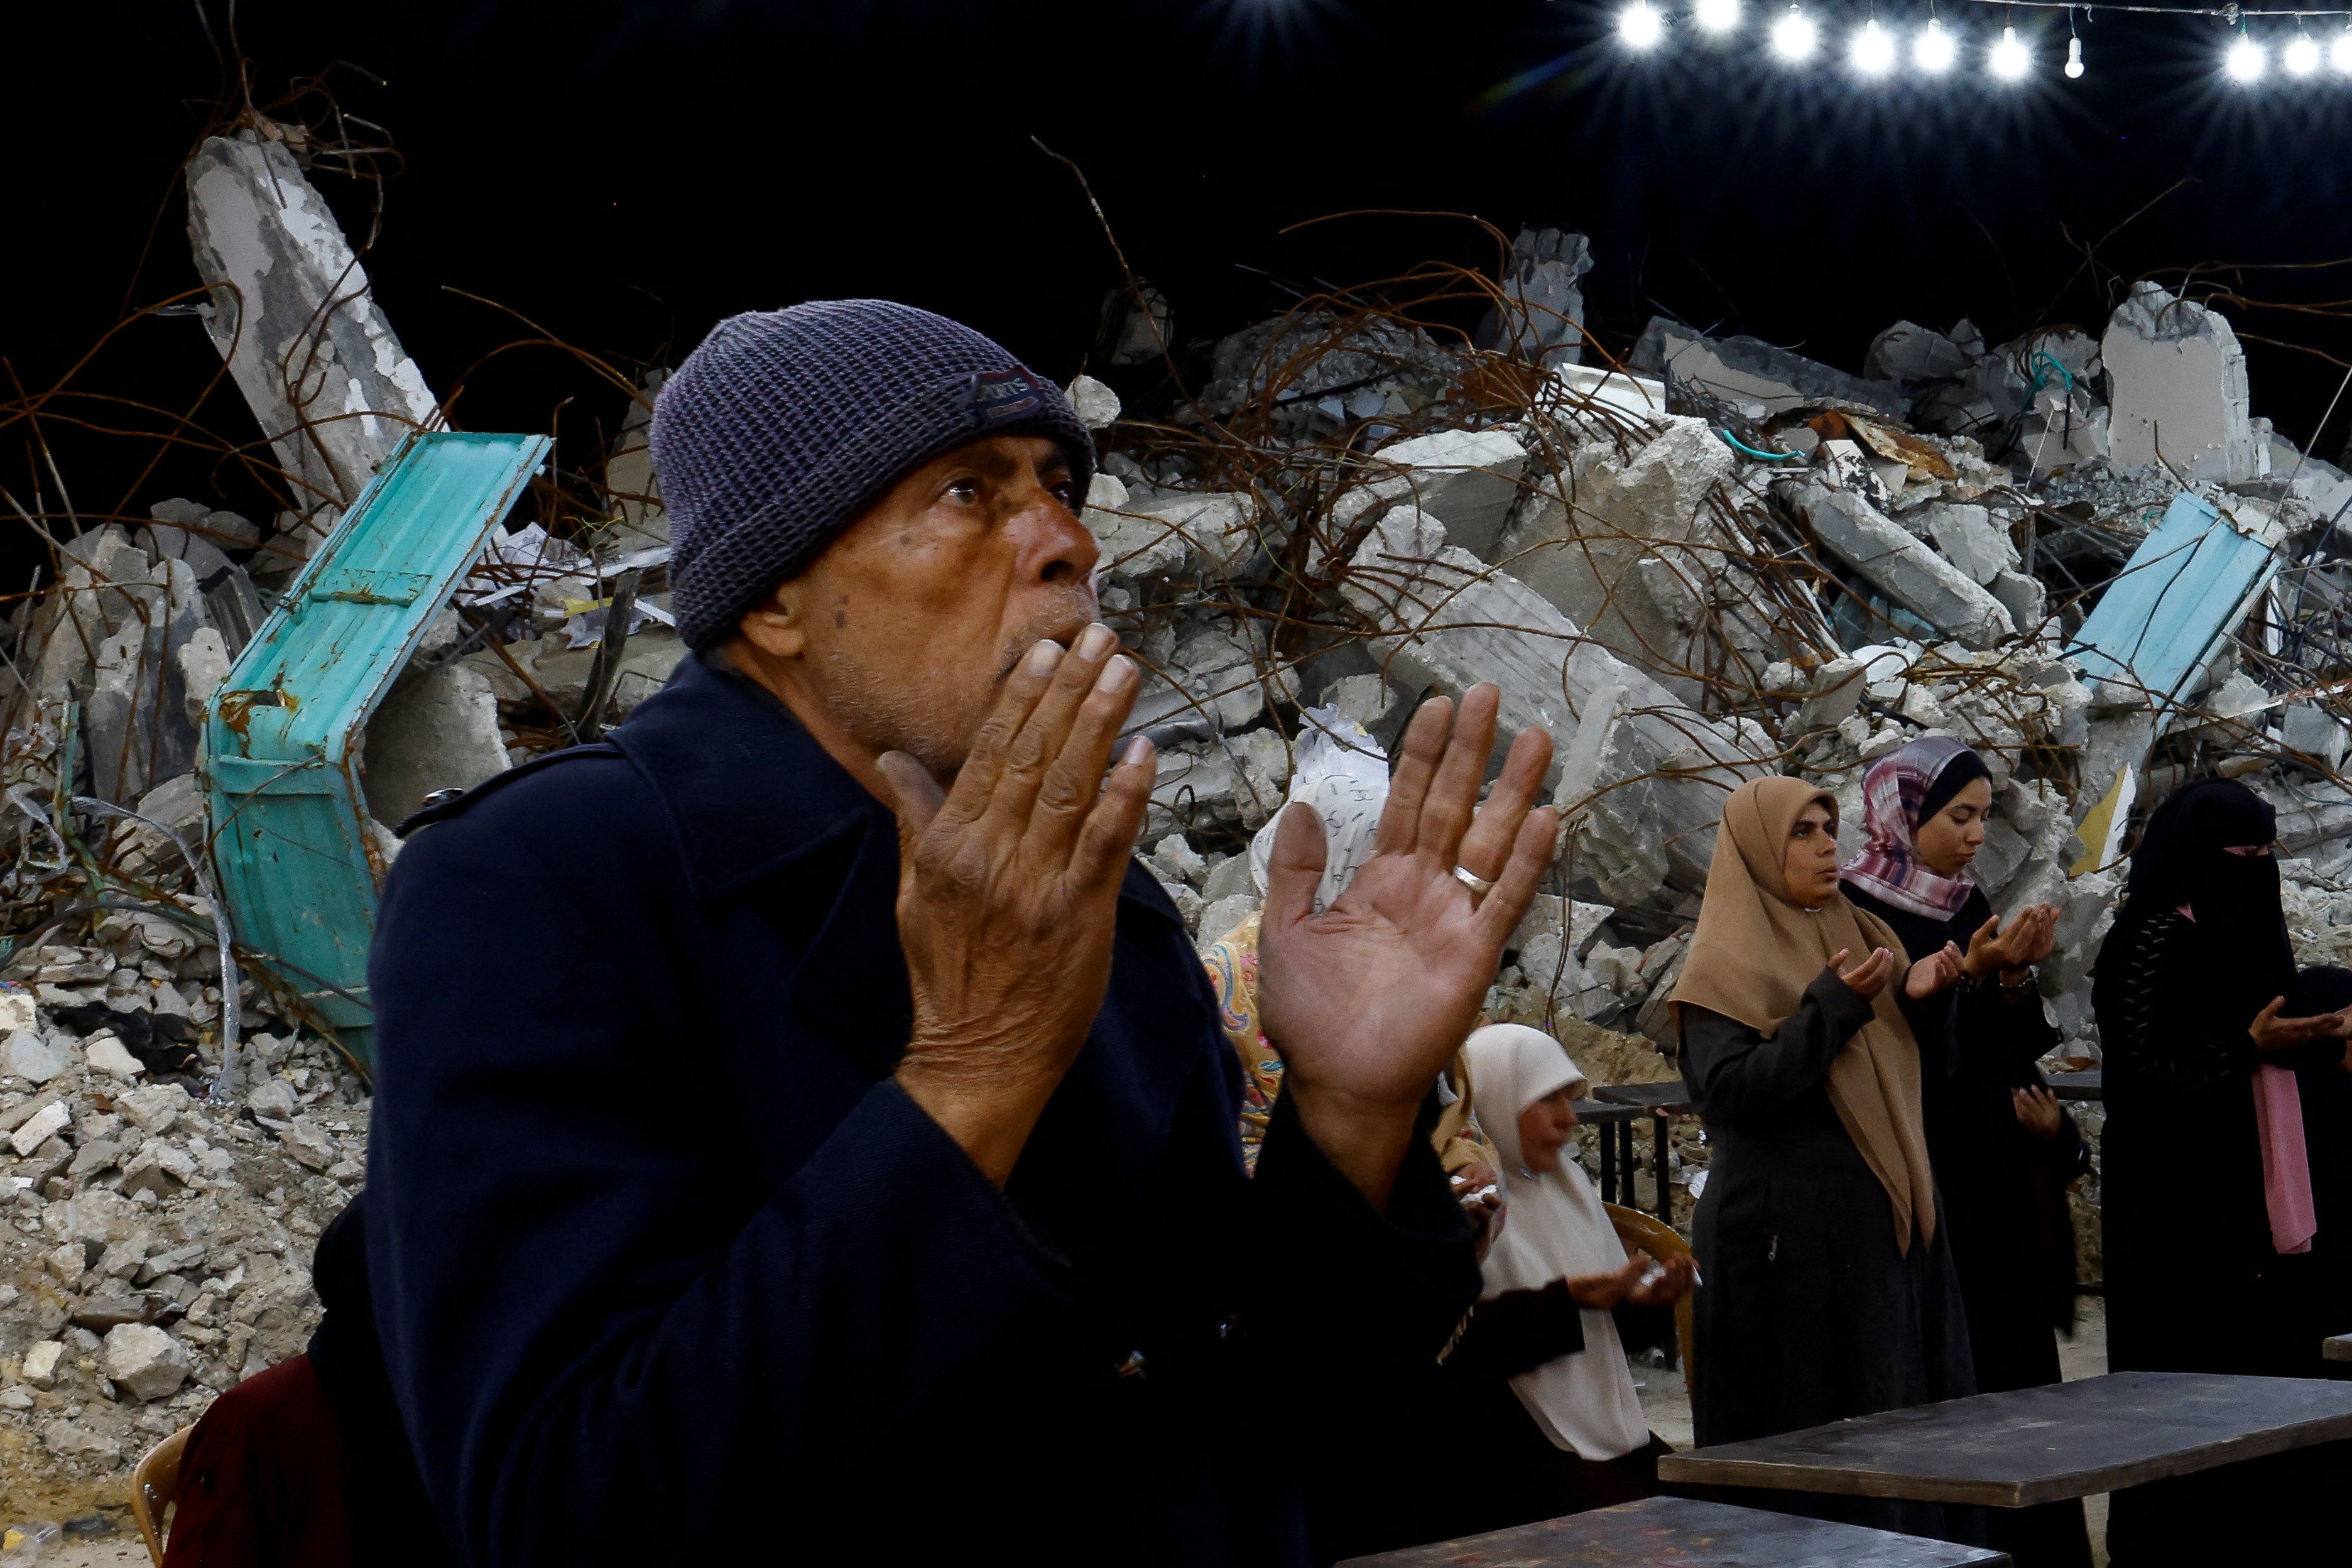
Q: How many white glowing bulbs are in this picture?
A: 9